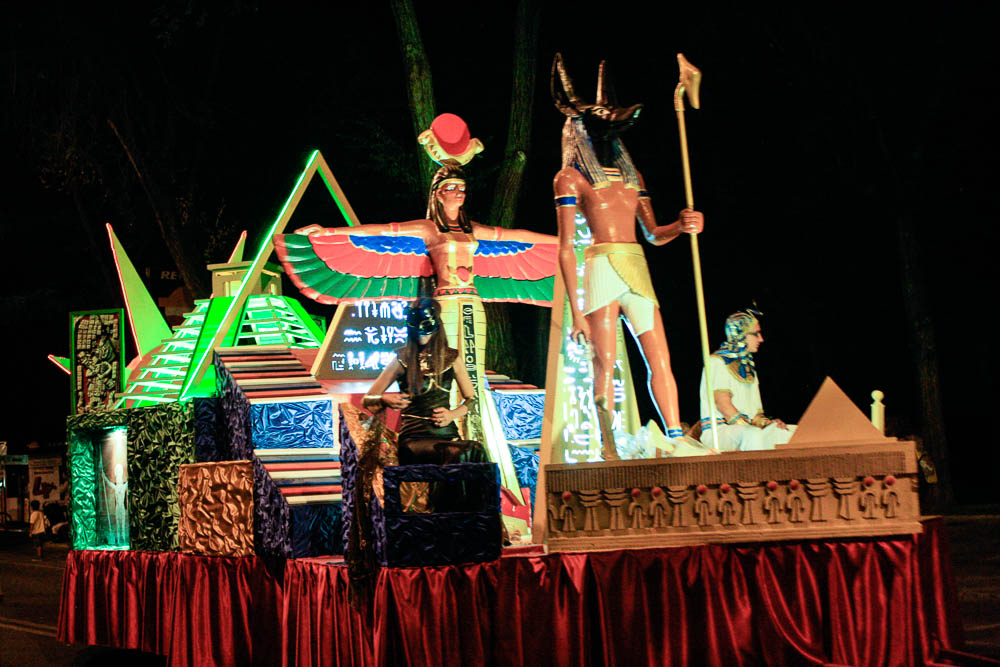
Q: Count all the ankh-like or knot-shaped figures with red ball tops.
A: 9